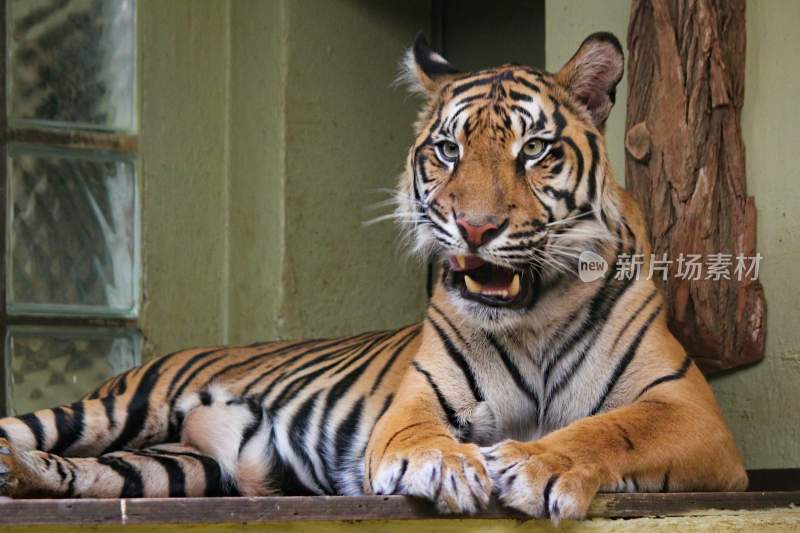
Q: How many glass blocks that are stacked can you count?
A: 3